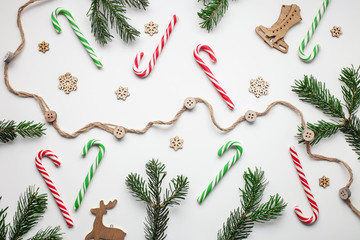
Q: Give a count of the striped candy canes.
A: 8